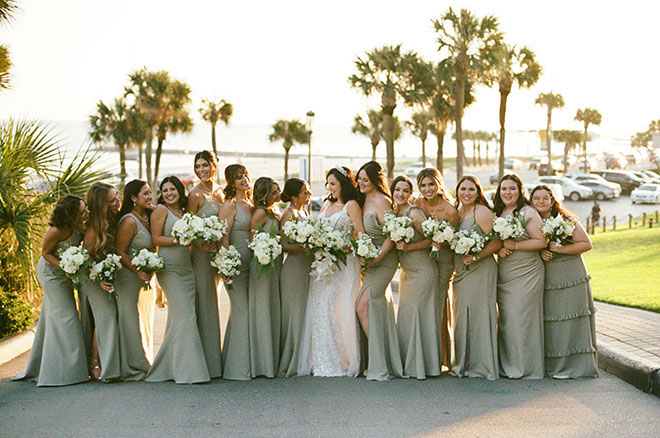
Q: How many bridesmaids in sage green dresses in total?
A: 14